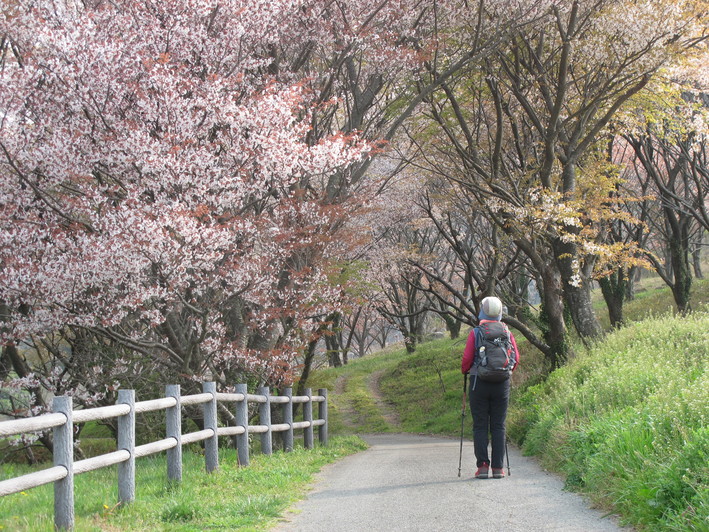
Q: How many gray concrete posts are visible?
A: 9